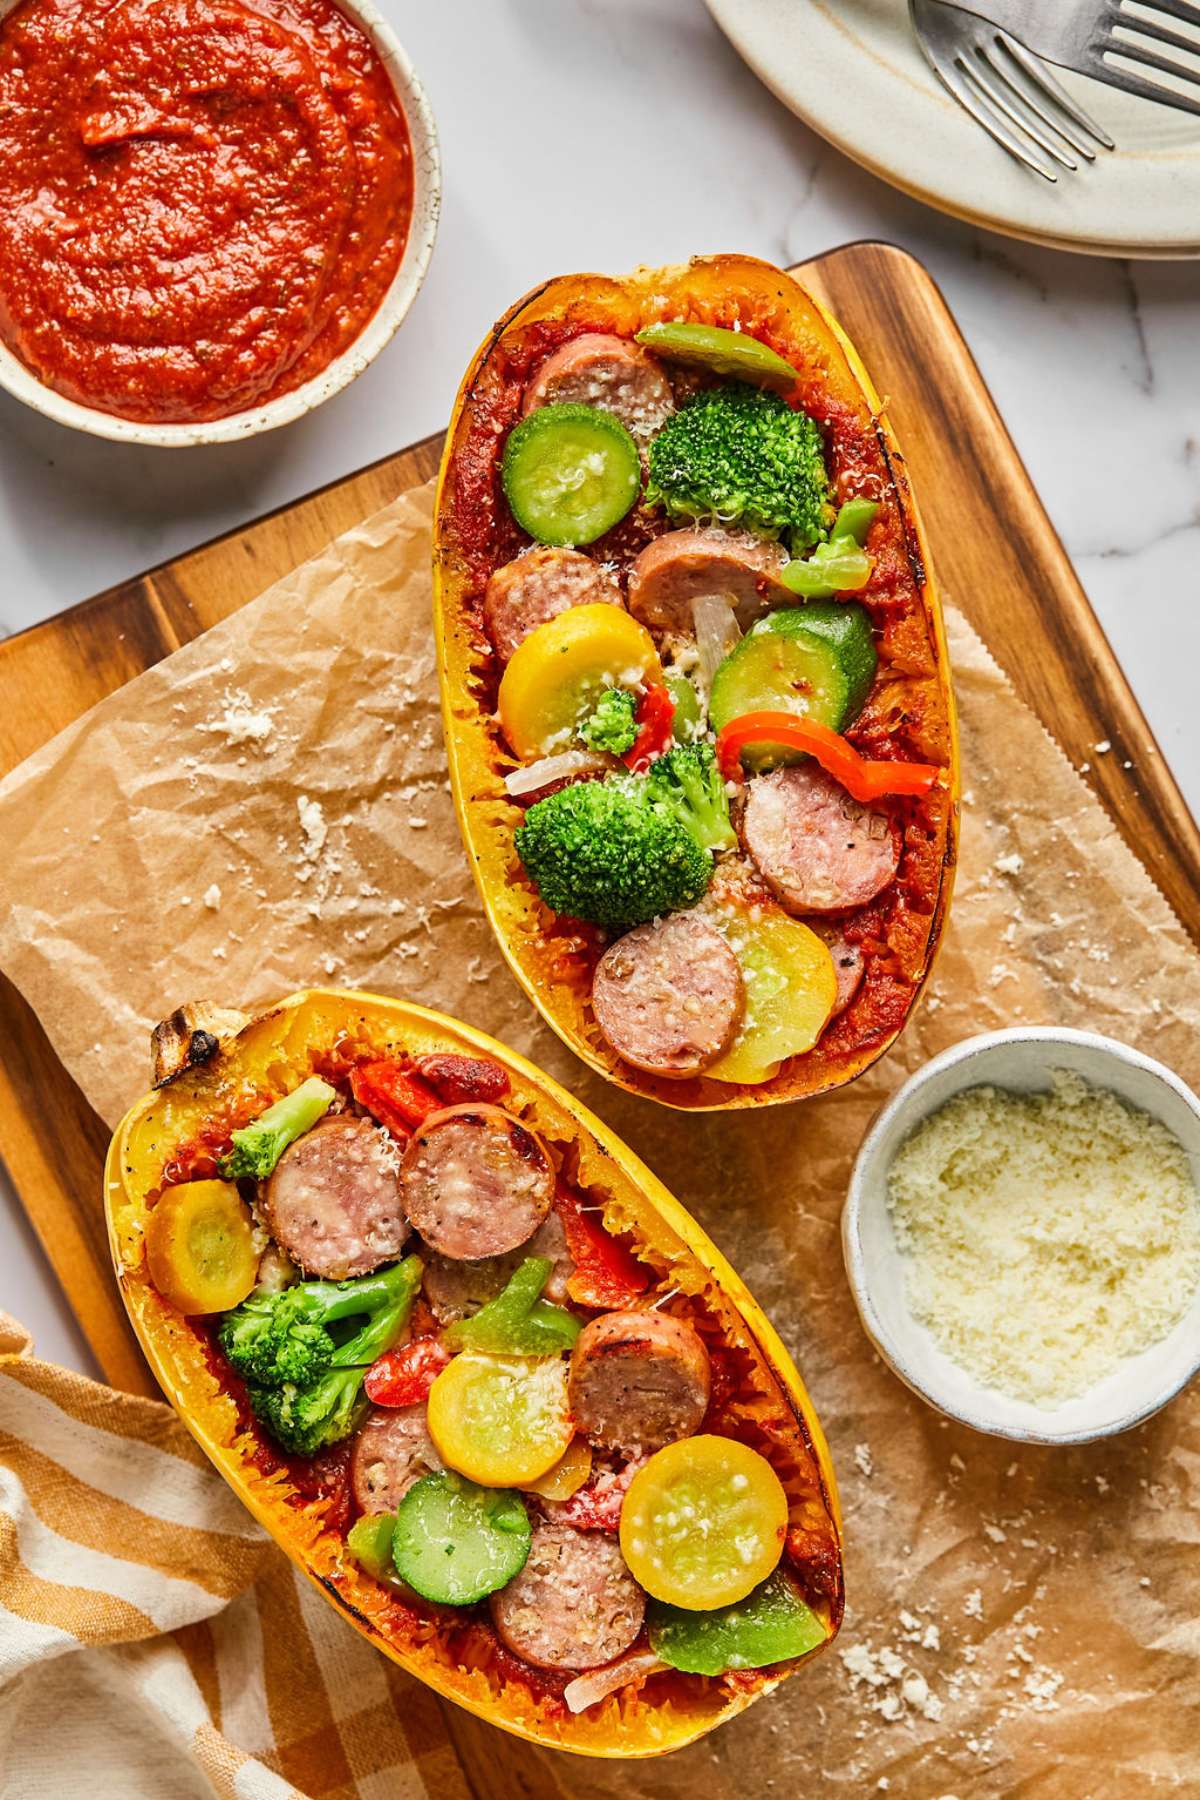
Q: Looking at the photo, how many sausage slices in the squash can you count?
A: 12